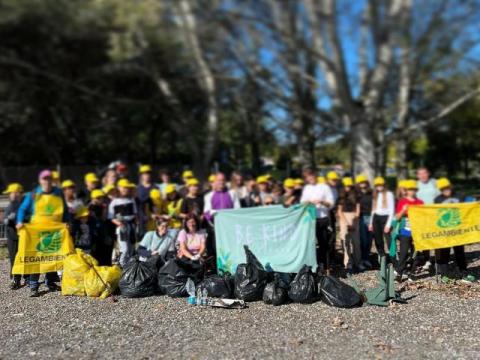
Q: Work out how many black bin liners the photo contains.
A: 7